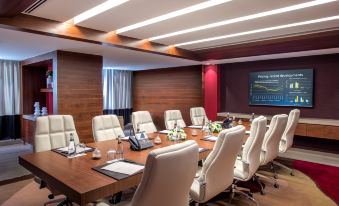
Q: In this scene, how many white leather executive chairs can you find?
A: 10